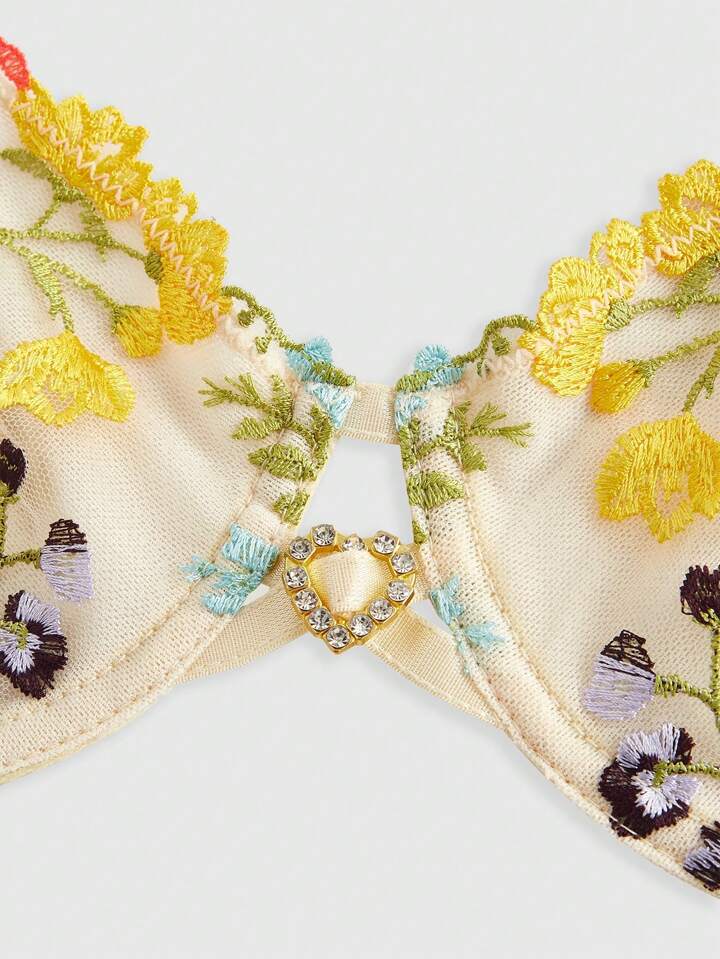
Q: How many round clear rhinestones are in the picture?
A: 12